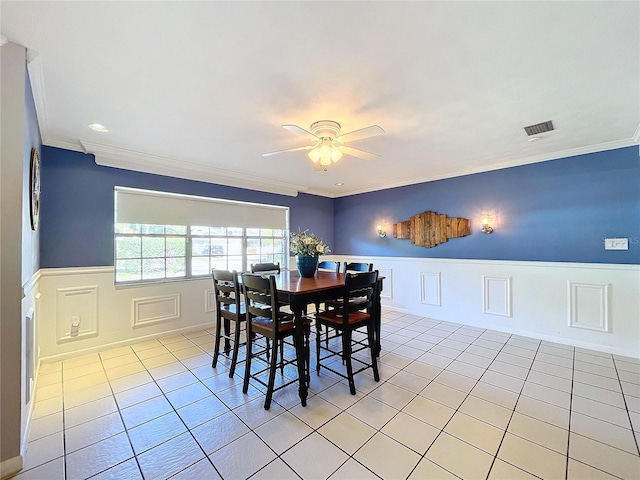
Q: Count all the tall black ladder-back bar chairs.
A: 6